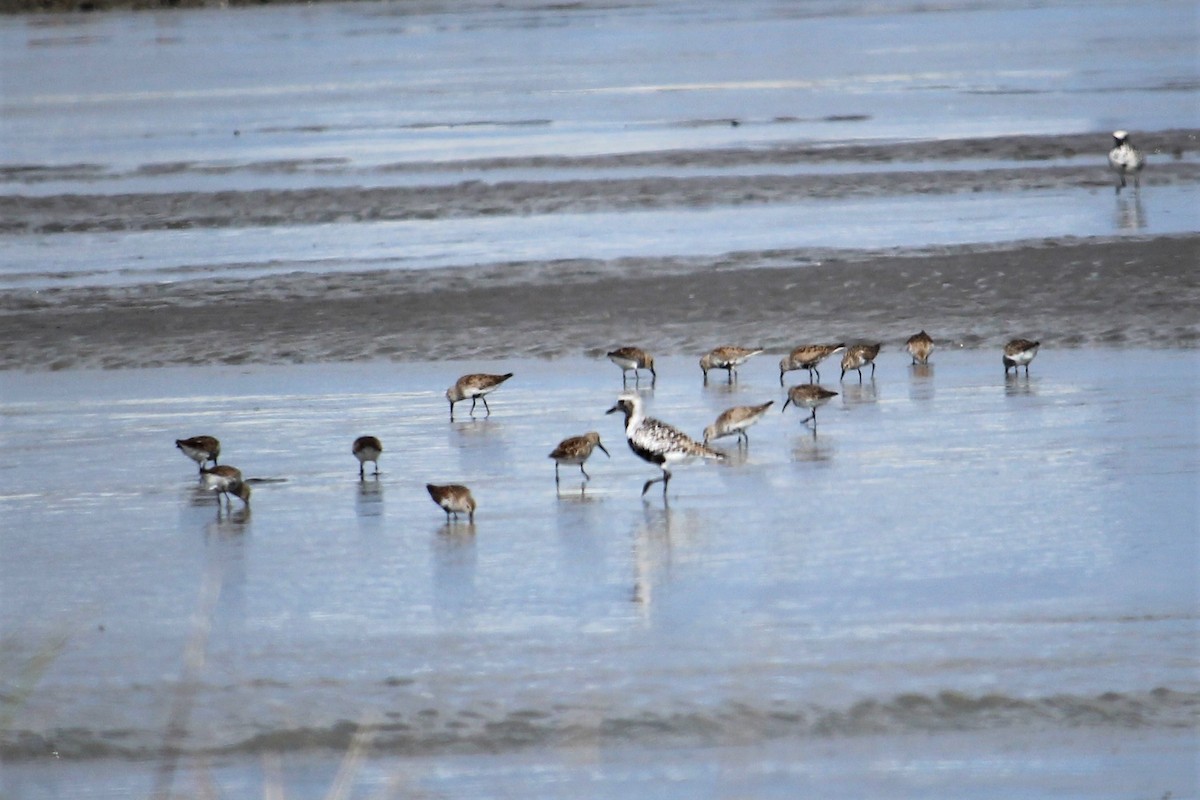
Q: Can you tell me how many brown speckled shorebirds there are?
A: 14